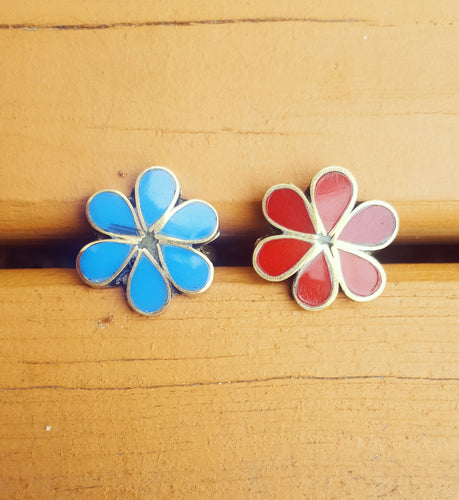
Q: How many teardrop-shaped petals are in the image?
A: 12